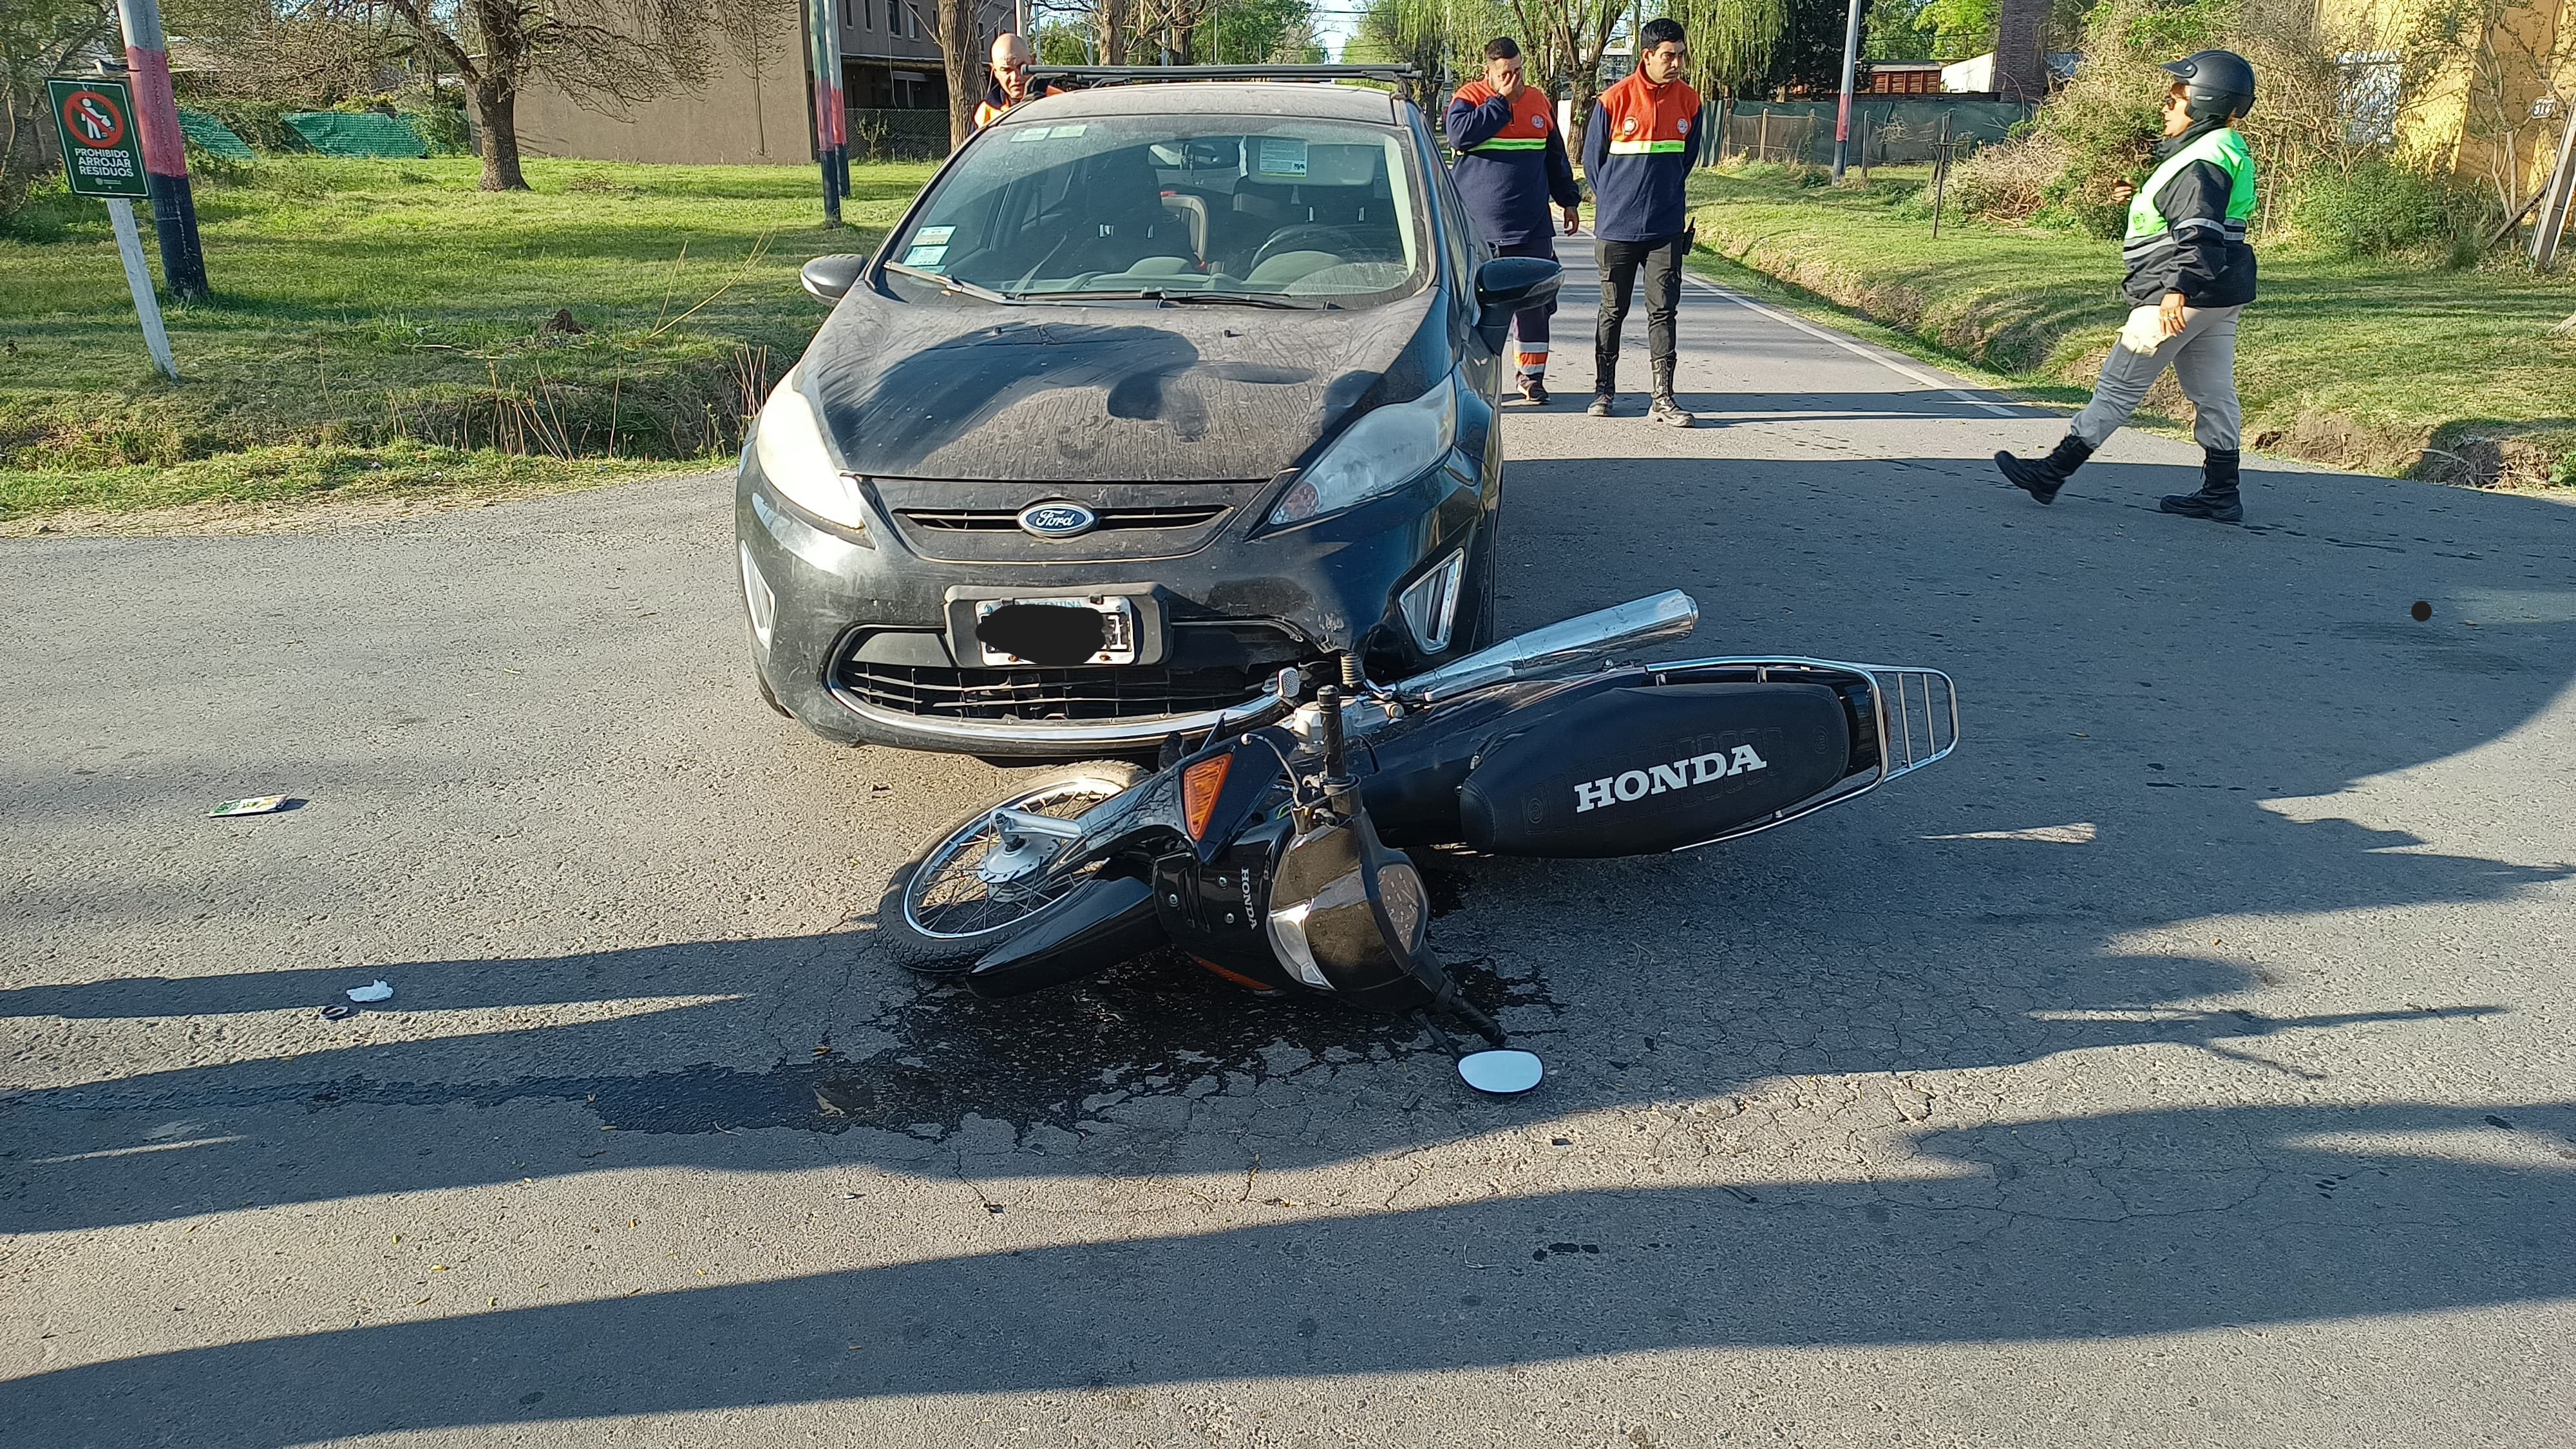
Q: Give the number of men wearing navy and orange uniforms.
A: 3